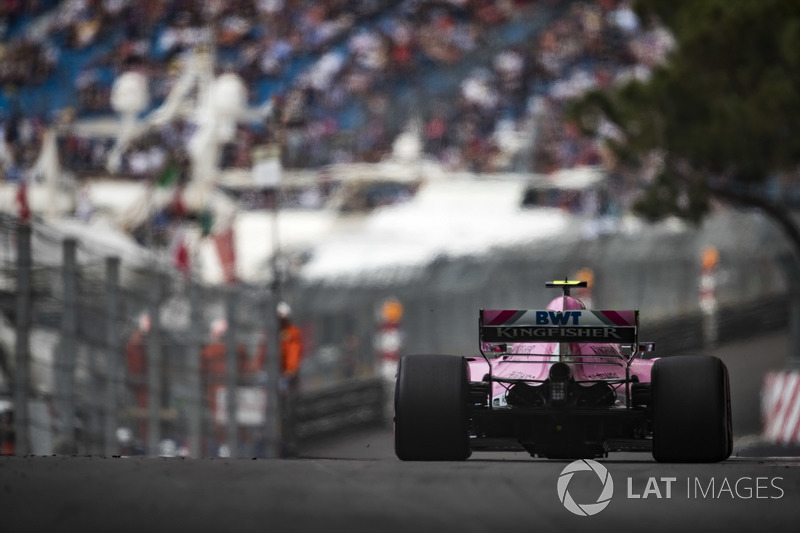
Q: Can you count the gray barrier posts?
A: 7